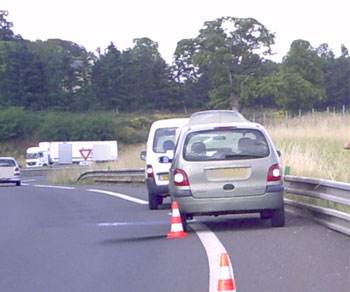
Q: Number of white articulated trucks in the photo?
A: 1